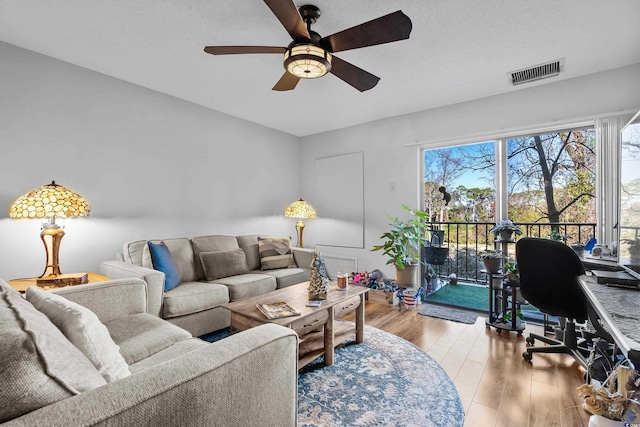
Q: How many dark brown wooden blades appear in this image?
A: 5